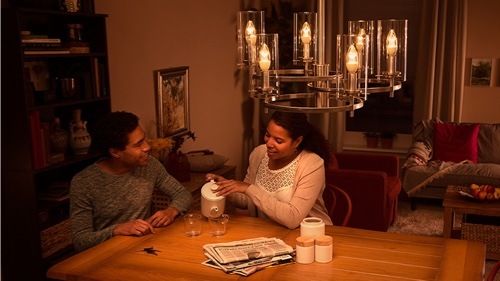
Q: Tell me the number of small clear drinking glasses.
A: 2